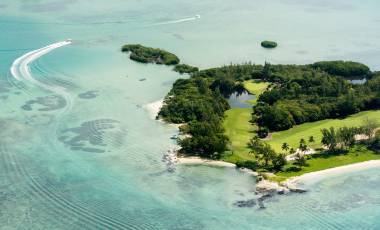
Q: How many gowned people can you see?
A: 0